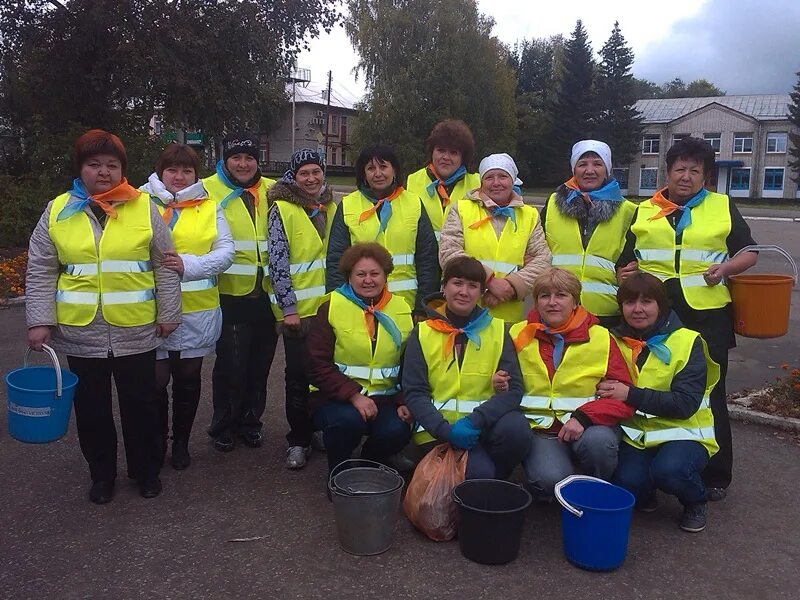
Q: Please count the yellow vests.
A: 13